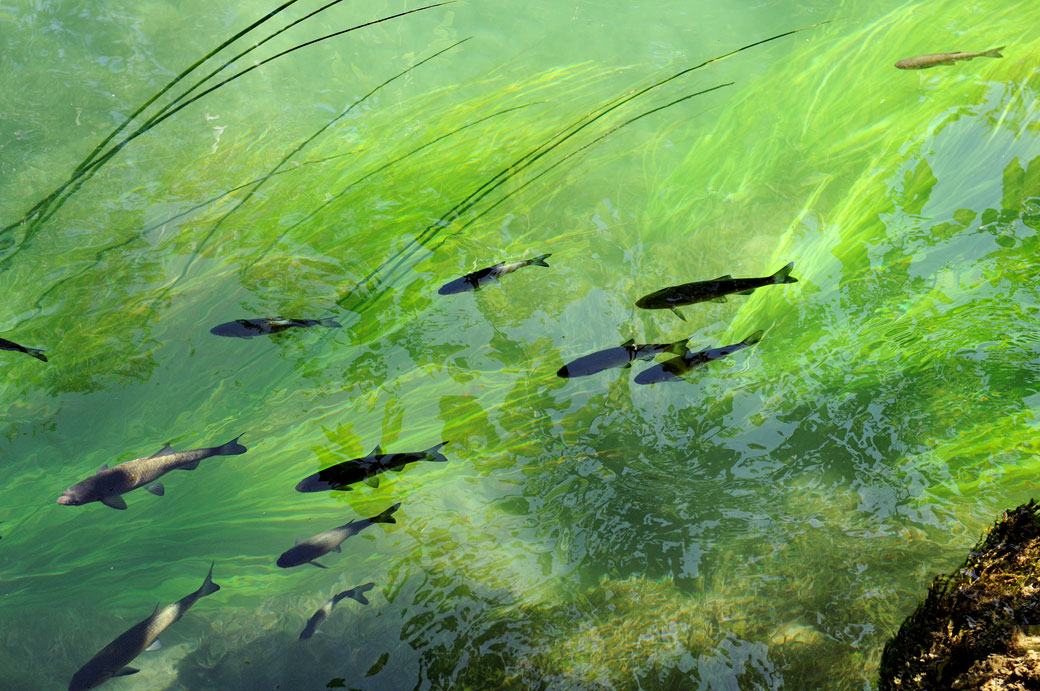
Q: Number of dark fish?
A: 11